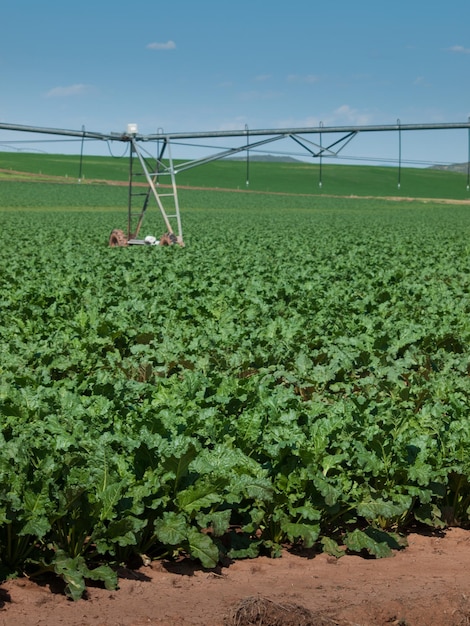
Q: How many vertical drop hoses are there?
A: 6